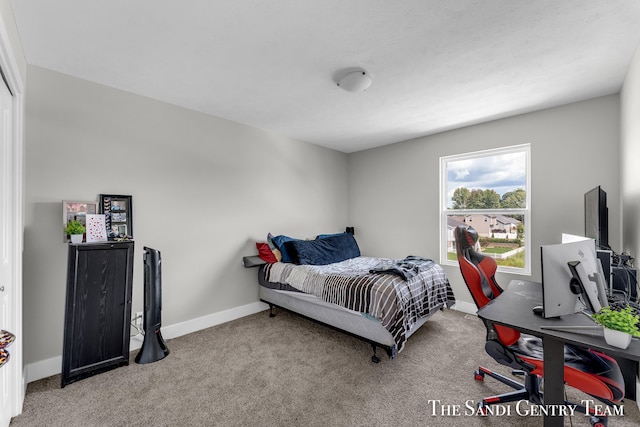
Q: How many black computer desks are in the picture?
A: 1